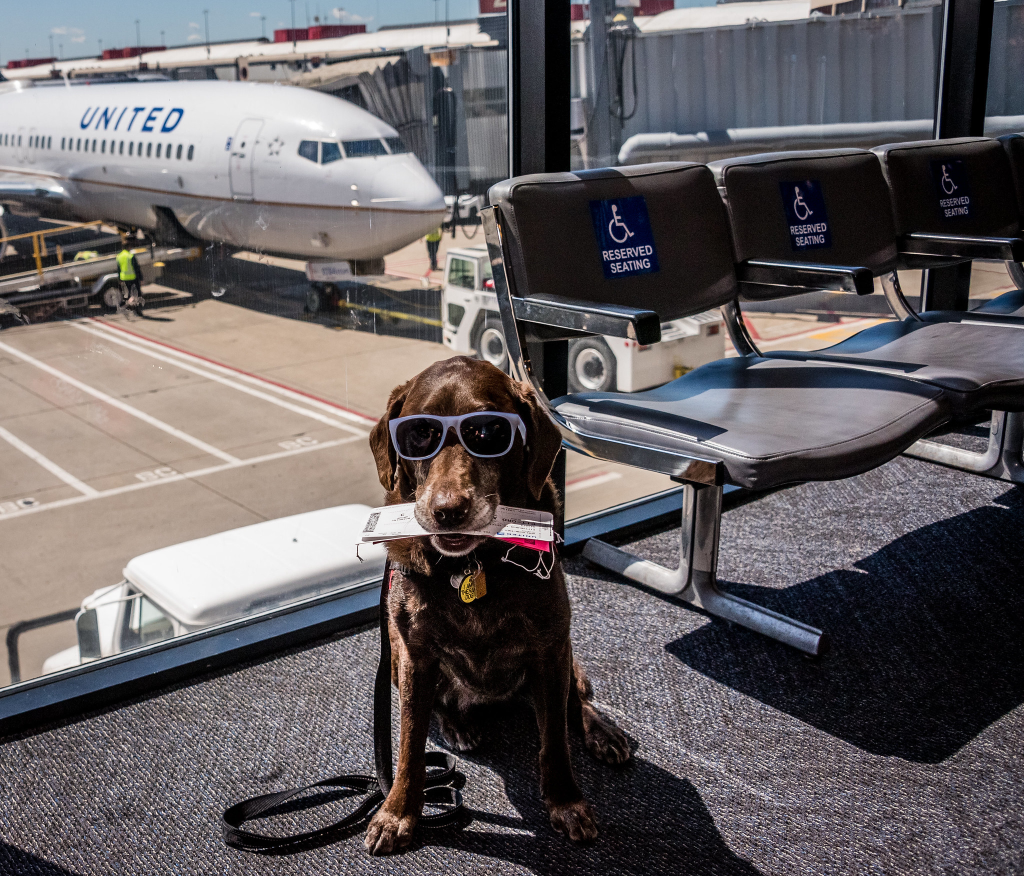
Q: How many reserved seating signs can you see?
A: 3